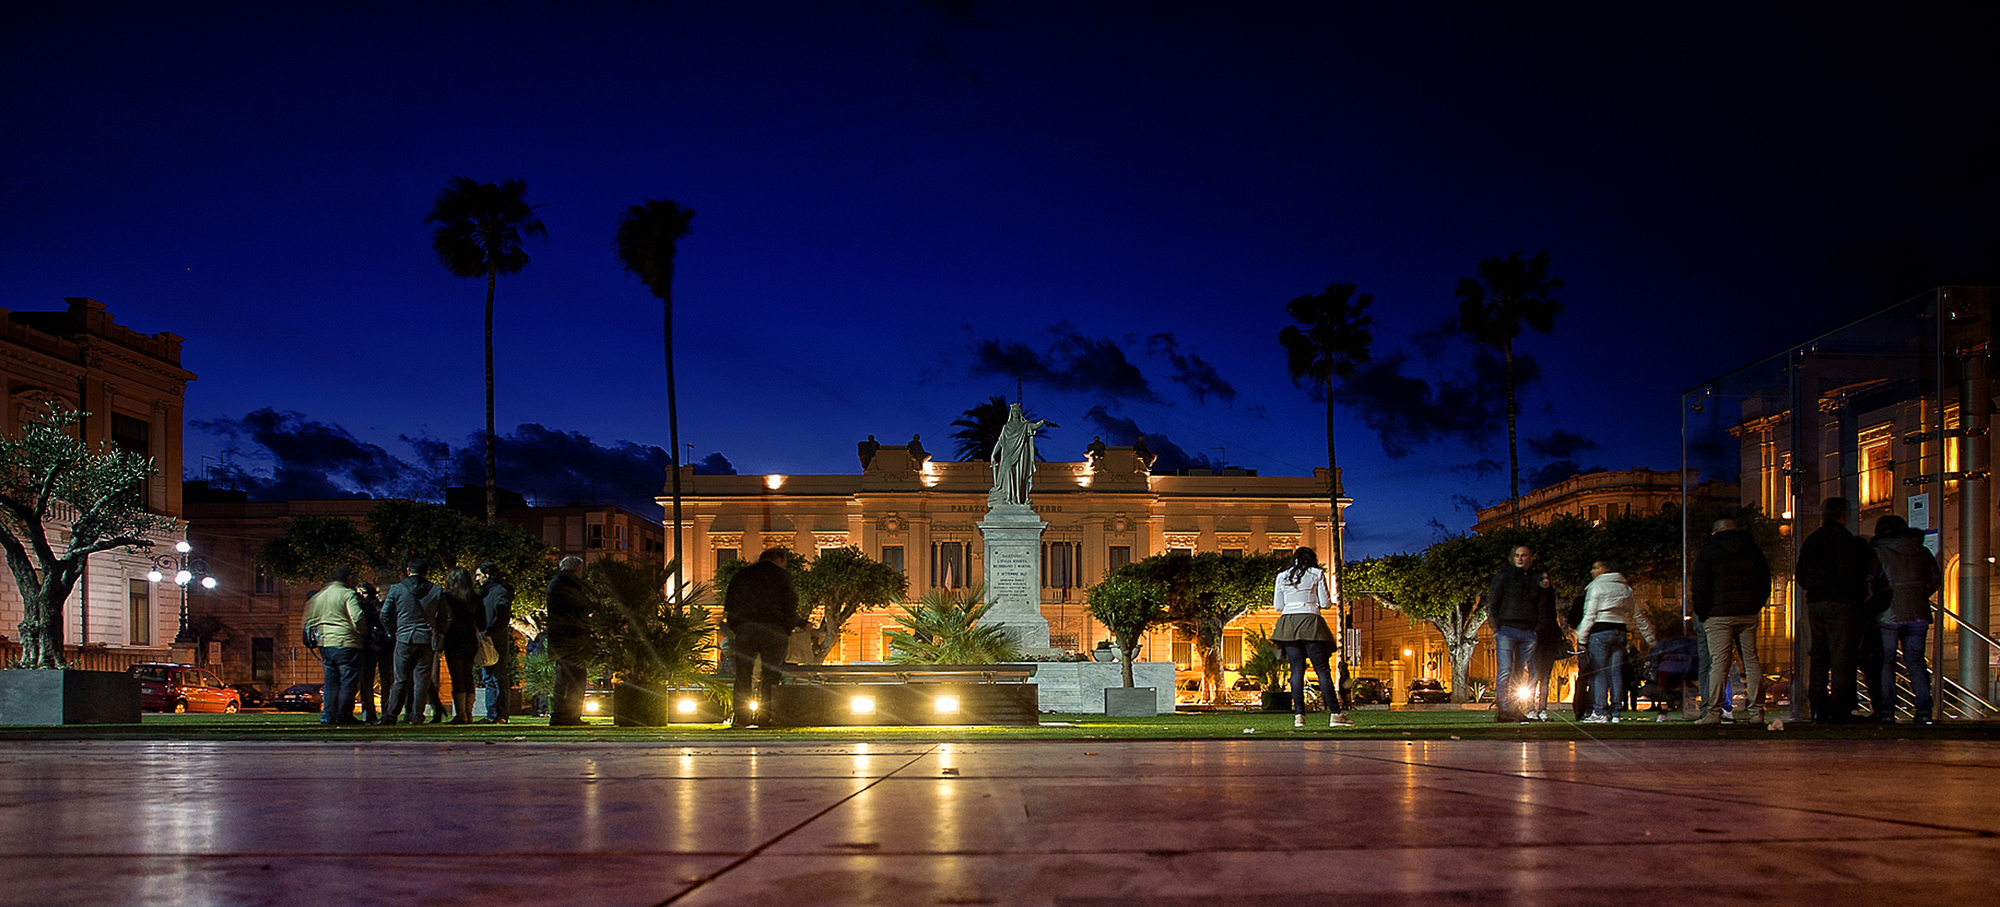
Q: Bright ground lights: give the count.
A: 6